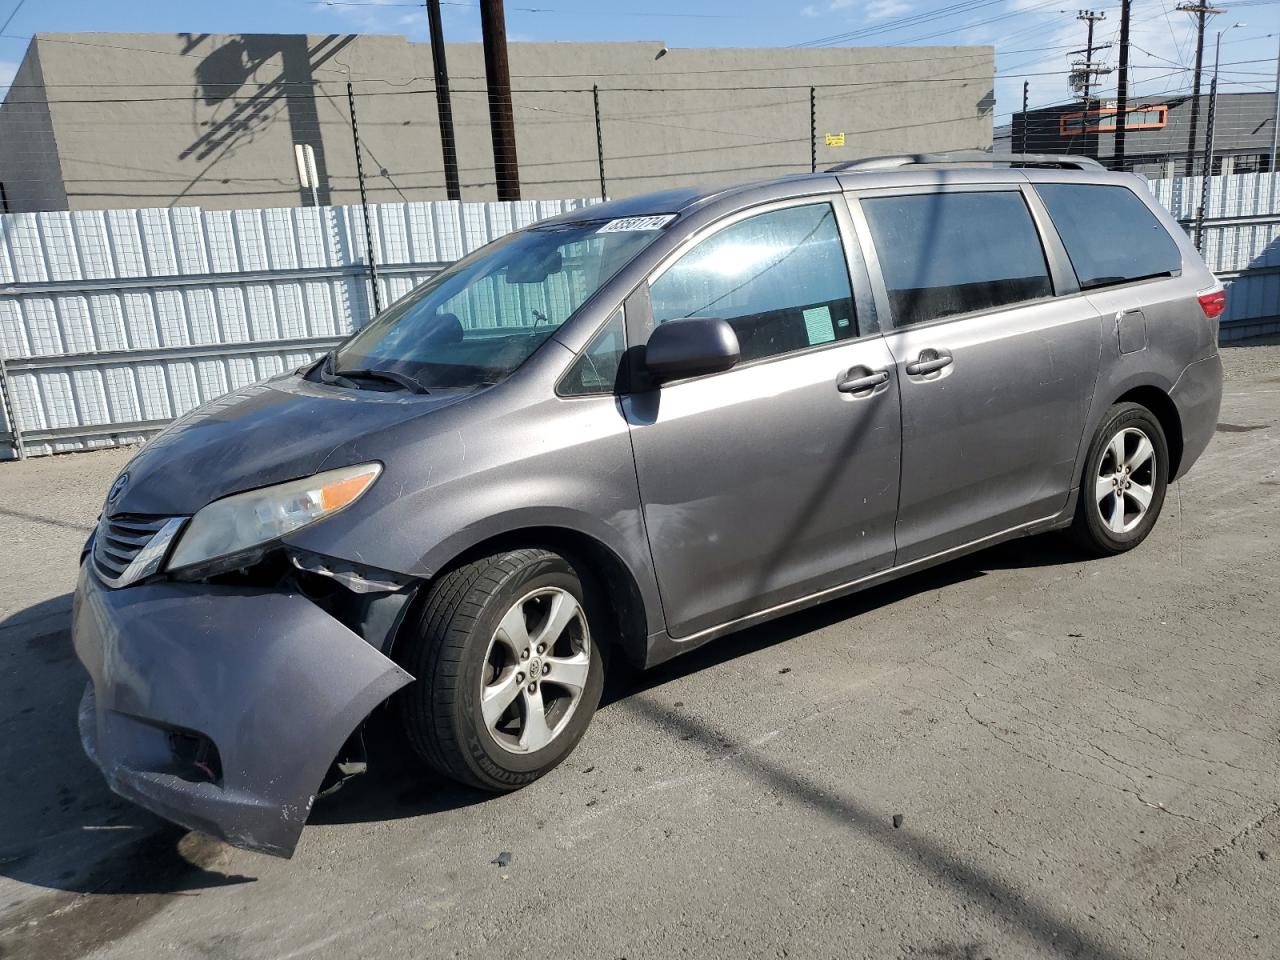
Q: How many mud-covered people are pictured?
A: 0